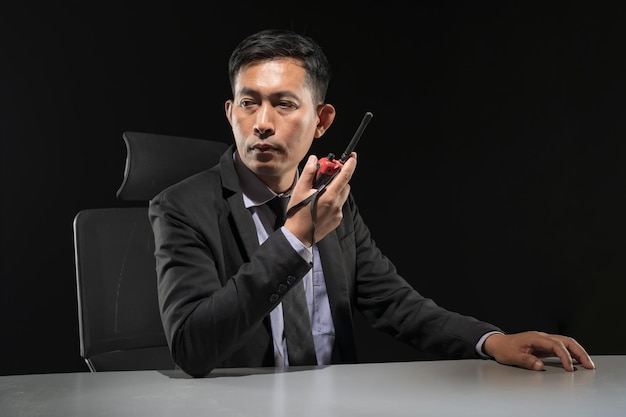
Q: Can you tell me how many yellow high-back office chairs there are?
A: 0